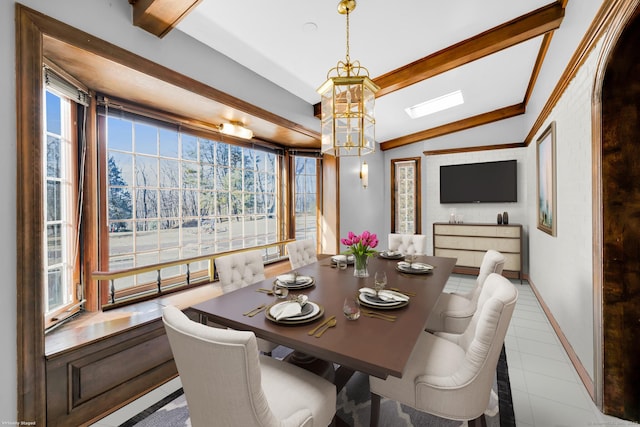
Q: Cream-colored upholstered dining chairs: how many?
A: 6